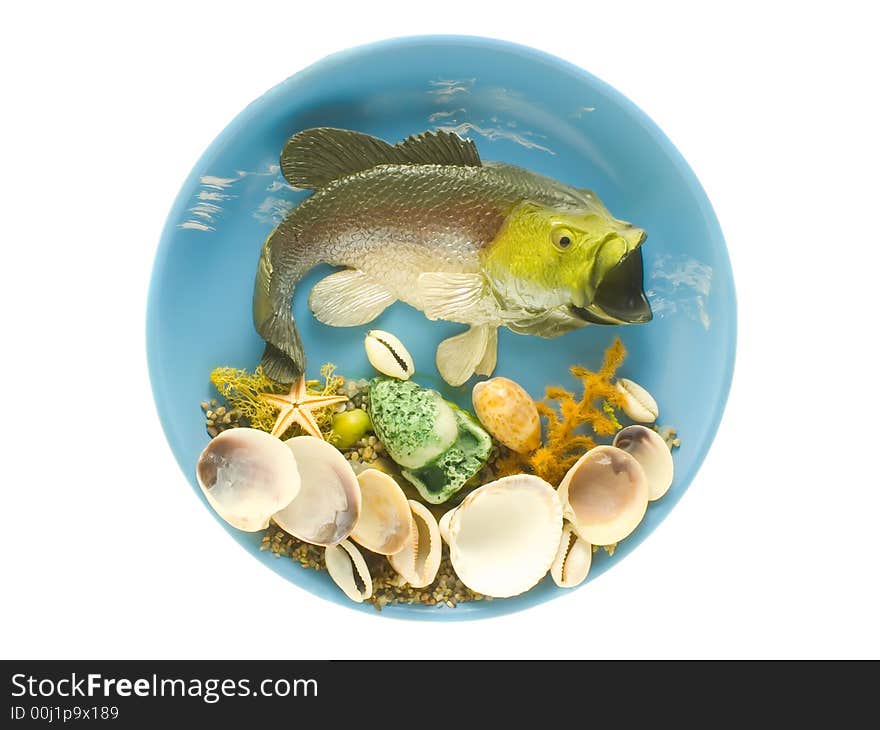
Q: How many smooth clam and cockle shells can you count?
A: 6